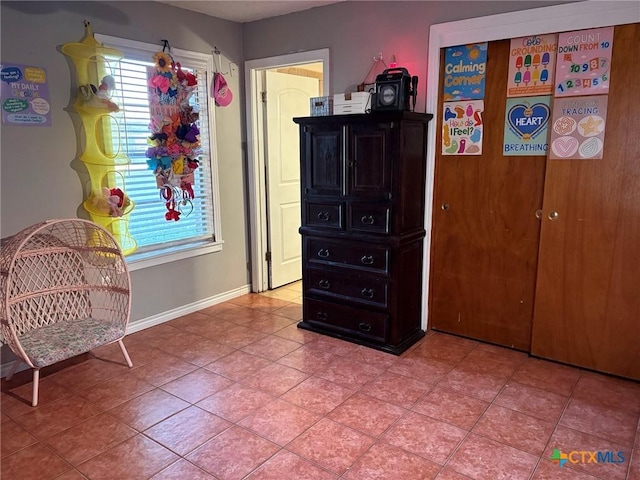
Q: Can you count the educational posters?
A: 7